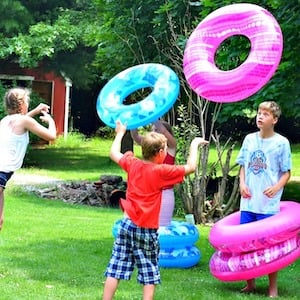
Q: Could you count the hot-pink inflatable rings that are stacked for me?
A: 2